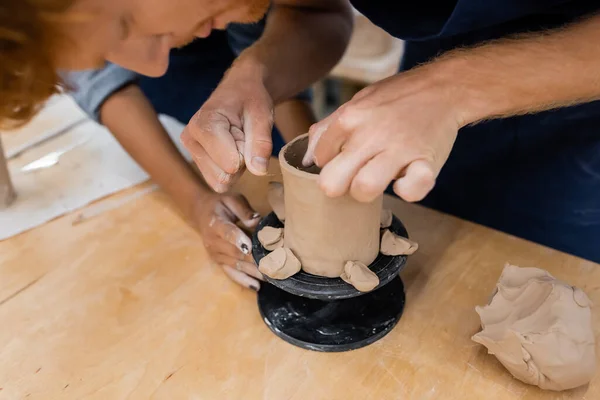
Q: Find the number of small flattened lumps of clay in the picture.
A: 6